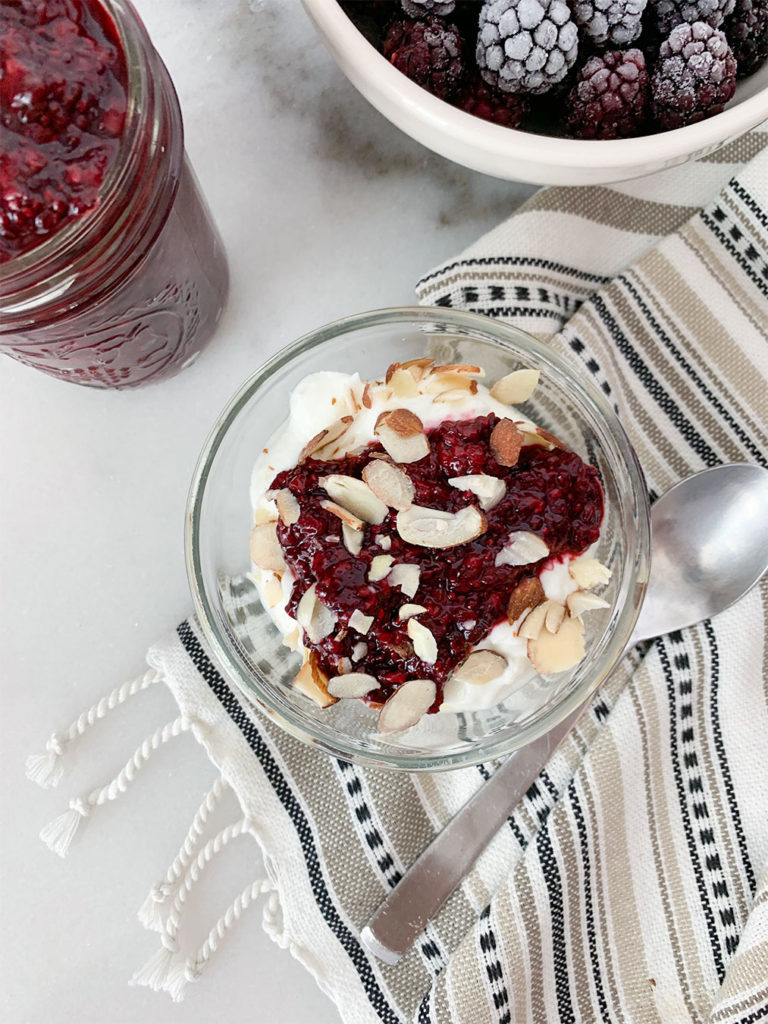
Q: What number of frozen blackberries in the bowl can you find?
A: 9